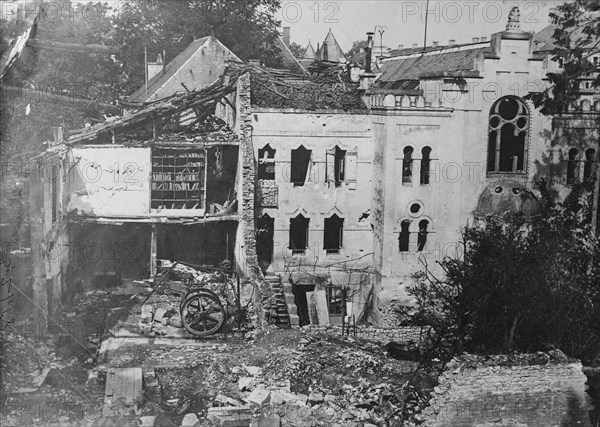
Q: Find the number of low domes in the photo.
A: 1